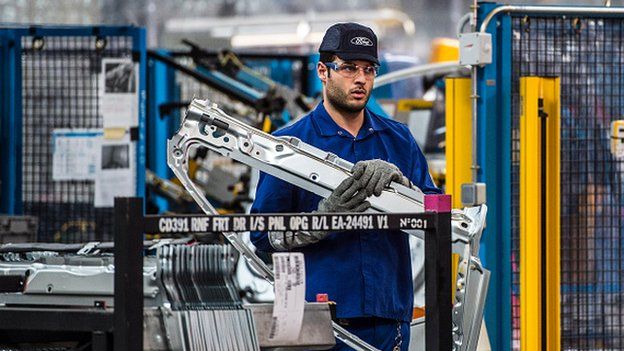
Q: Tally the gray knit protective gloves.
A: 2